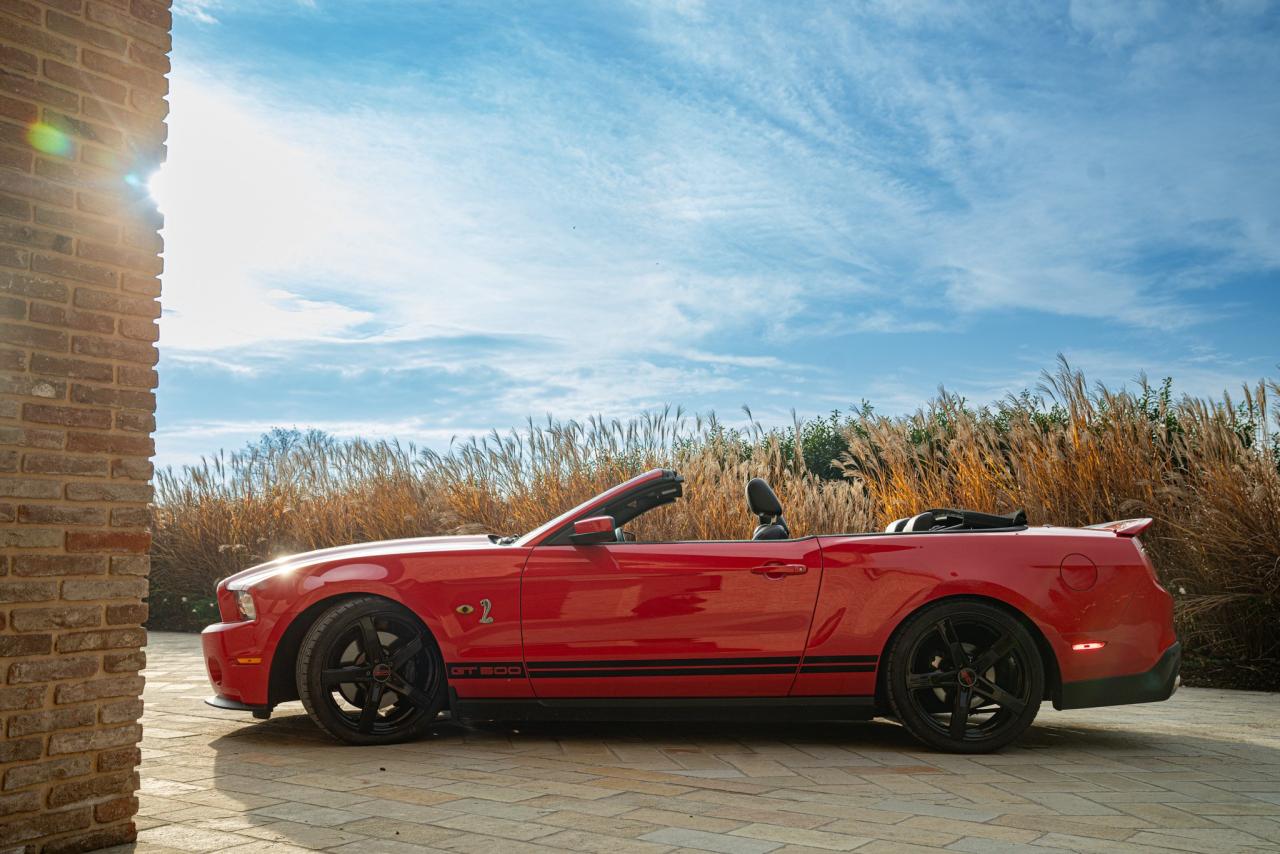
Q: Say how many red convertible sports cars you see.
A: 1